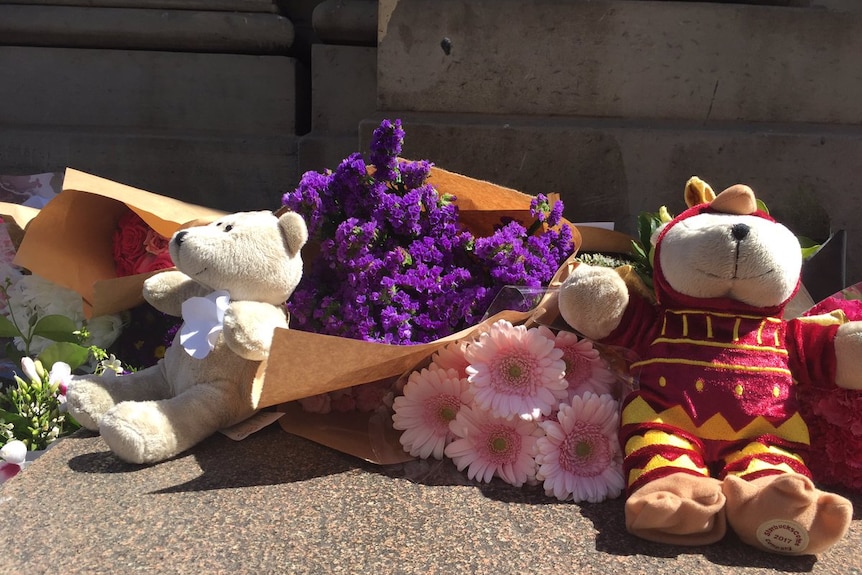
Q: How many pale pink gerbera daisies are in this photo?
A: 6